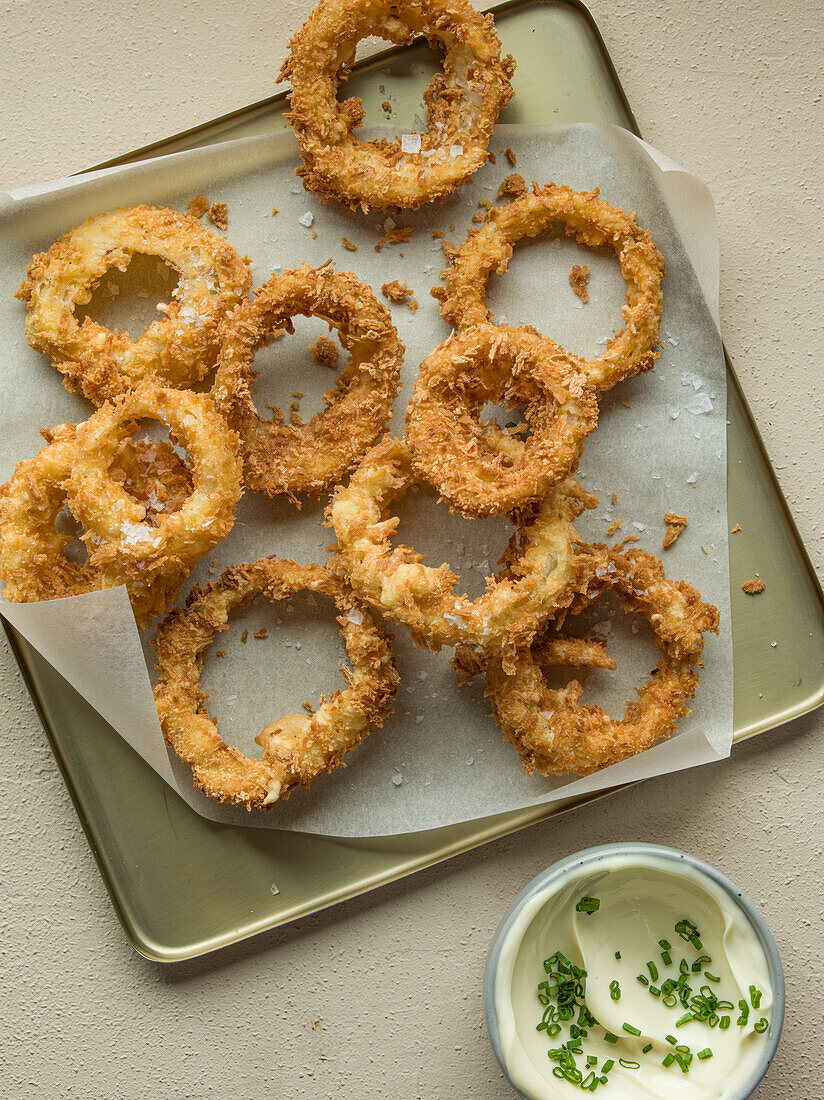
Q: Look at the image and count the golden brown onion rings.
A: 10